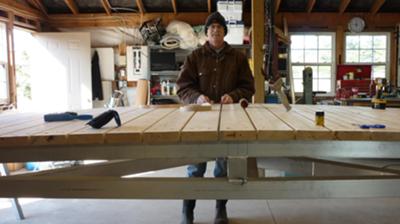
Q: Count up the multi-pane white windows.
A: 2